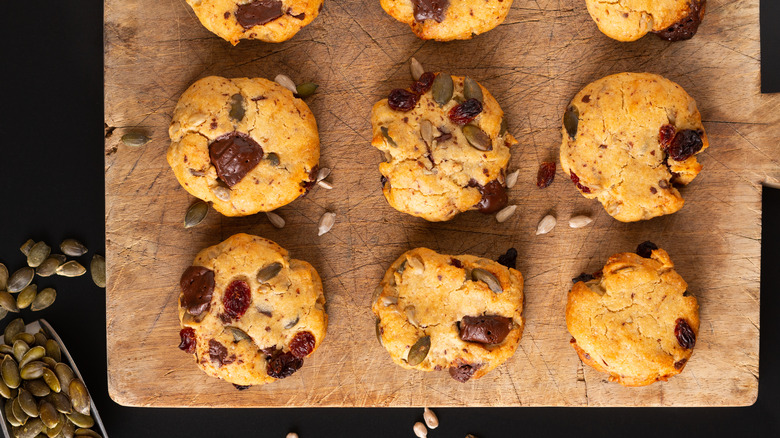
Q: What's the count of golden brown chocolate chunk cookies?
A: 9